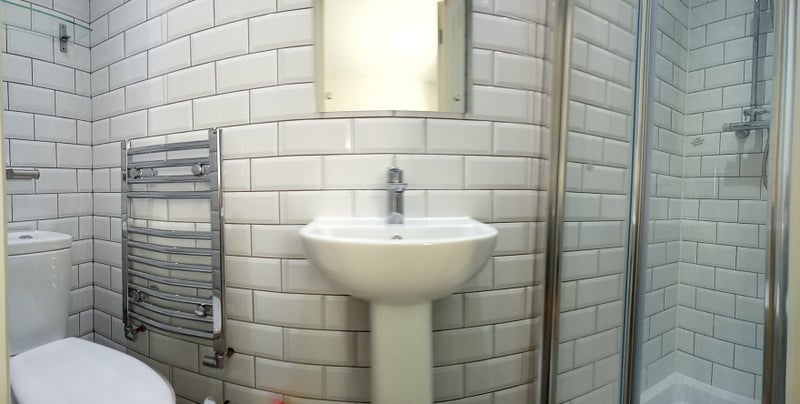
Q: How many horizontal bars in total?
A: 11